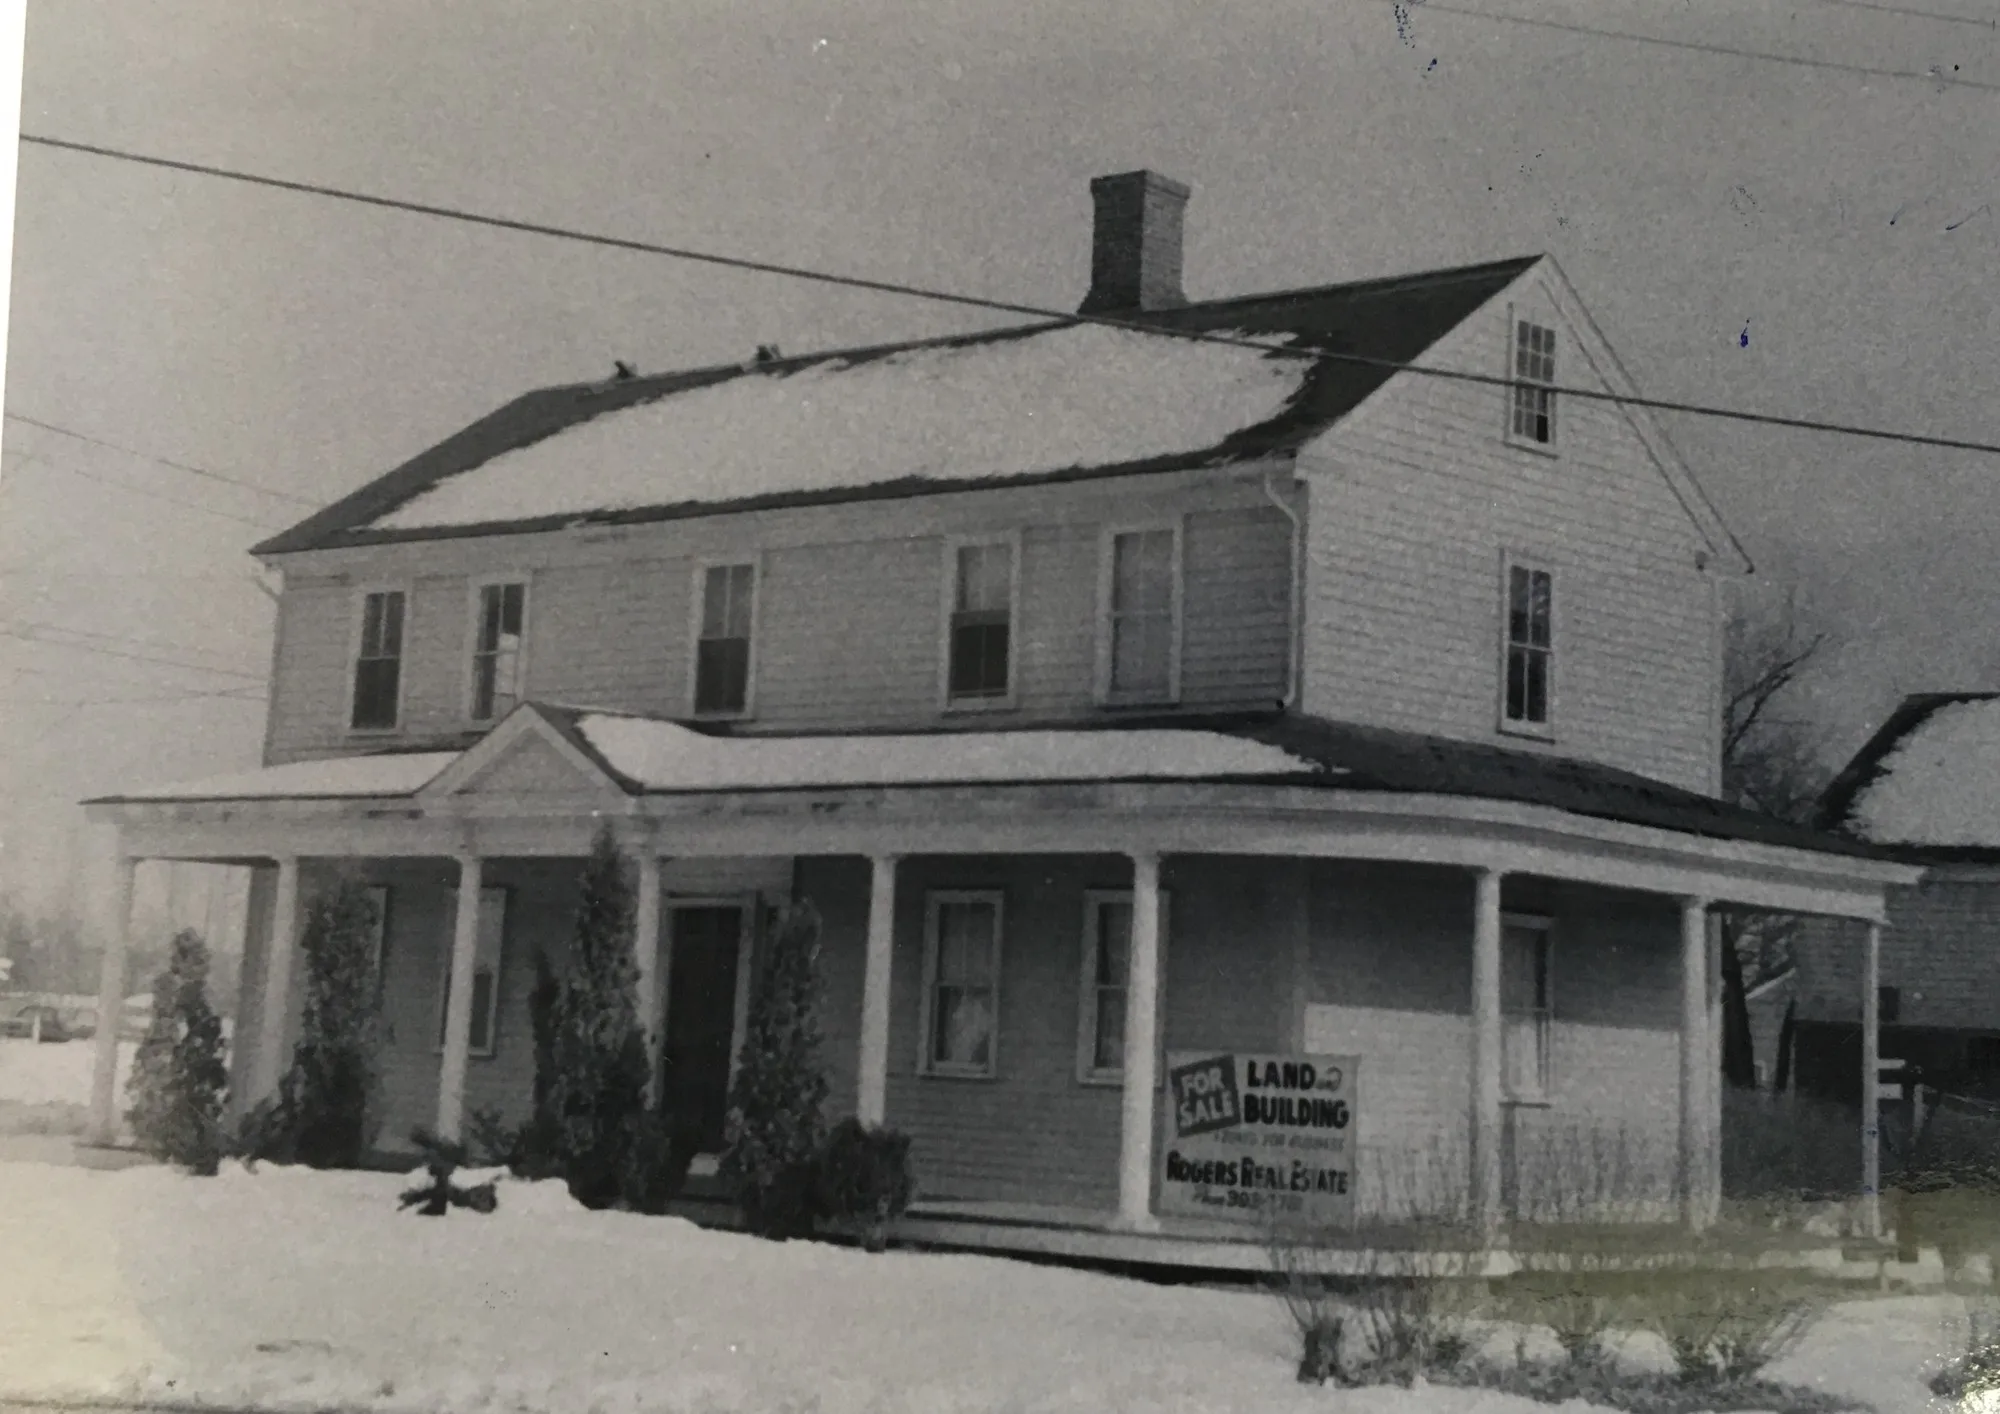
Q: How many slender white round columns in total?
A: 9